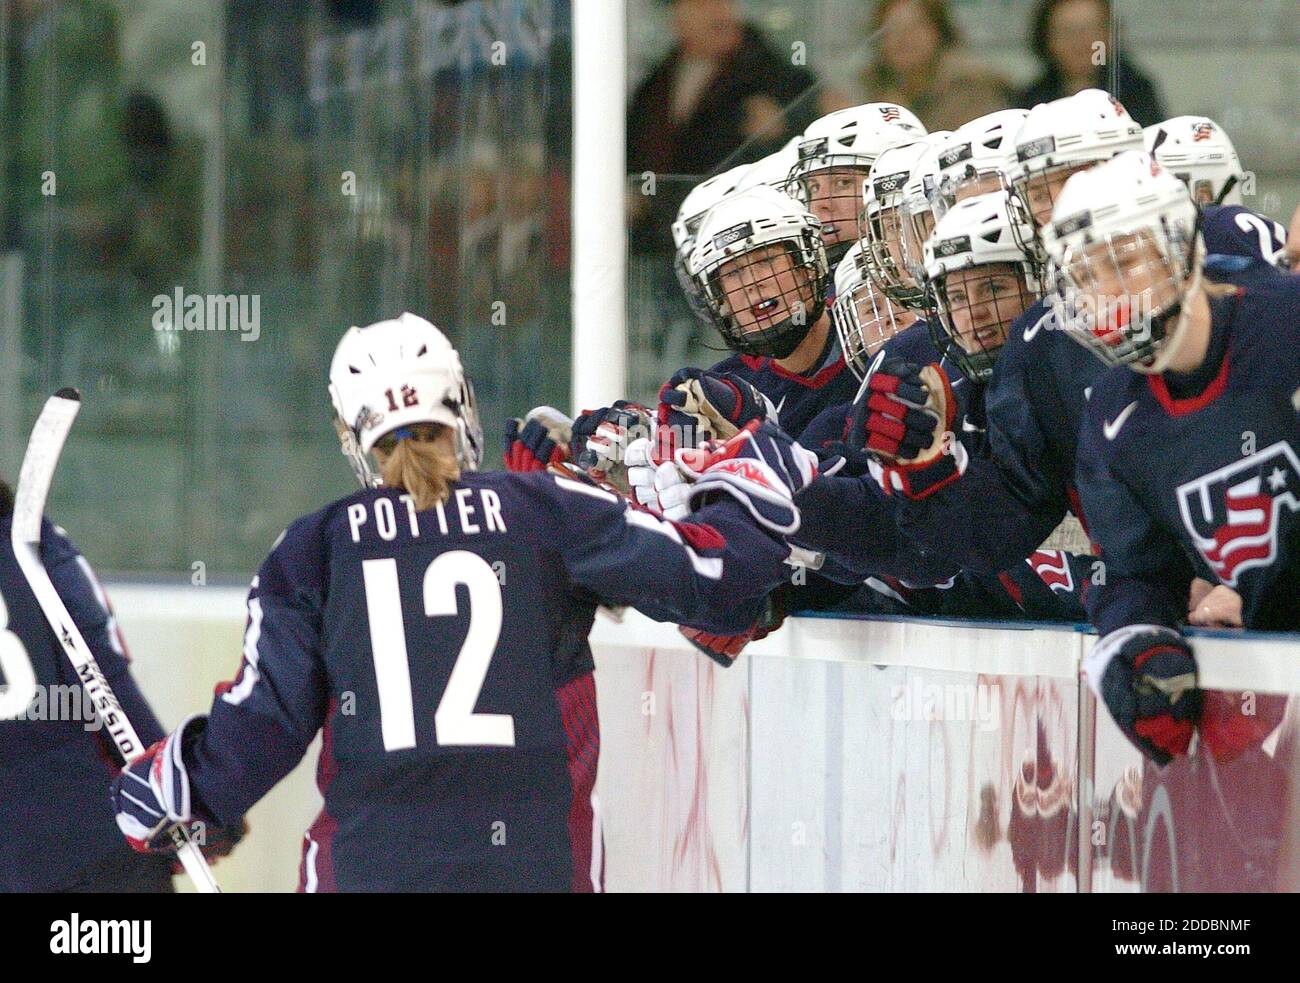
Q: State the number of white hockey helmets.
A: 13